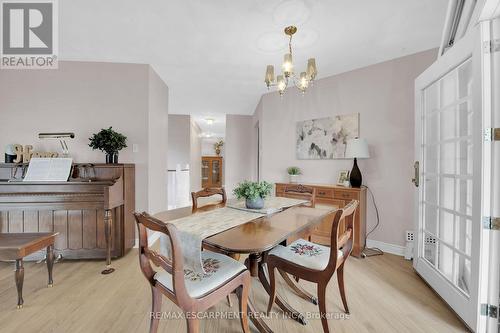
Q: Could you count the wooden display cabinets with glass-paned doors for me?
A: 1